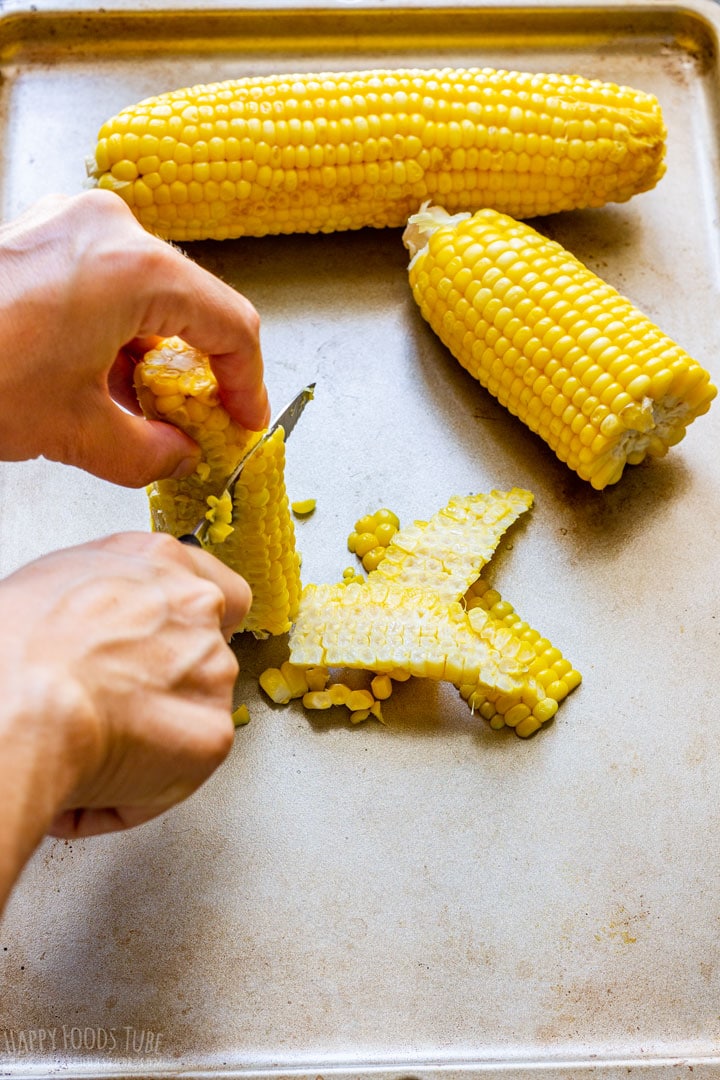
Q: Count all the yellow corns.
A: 3